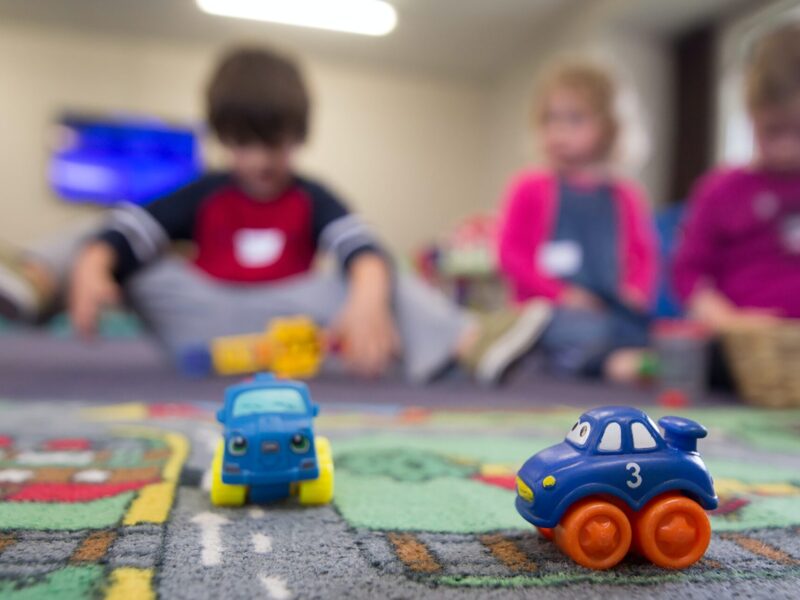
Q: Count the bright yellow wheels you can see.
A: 2